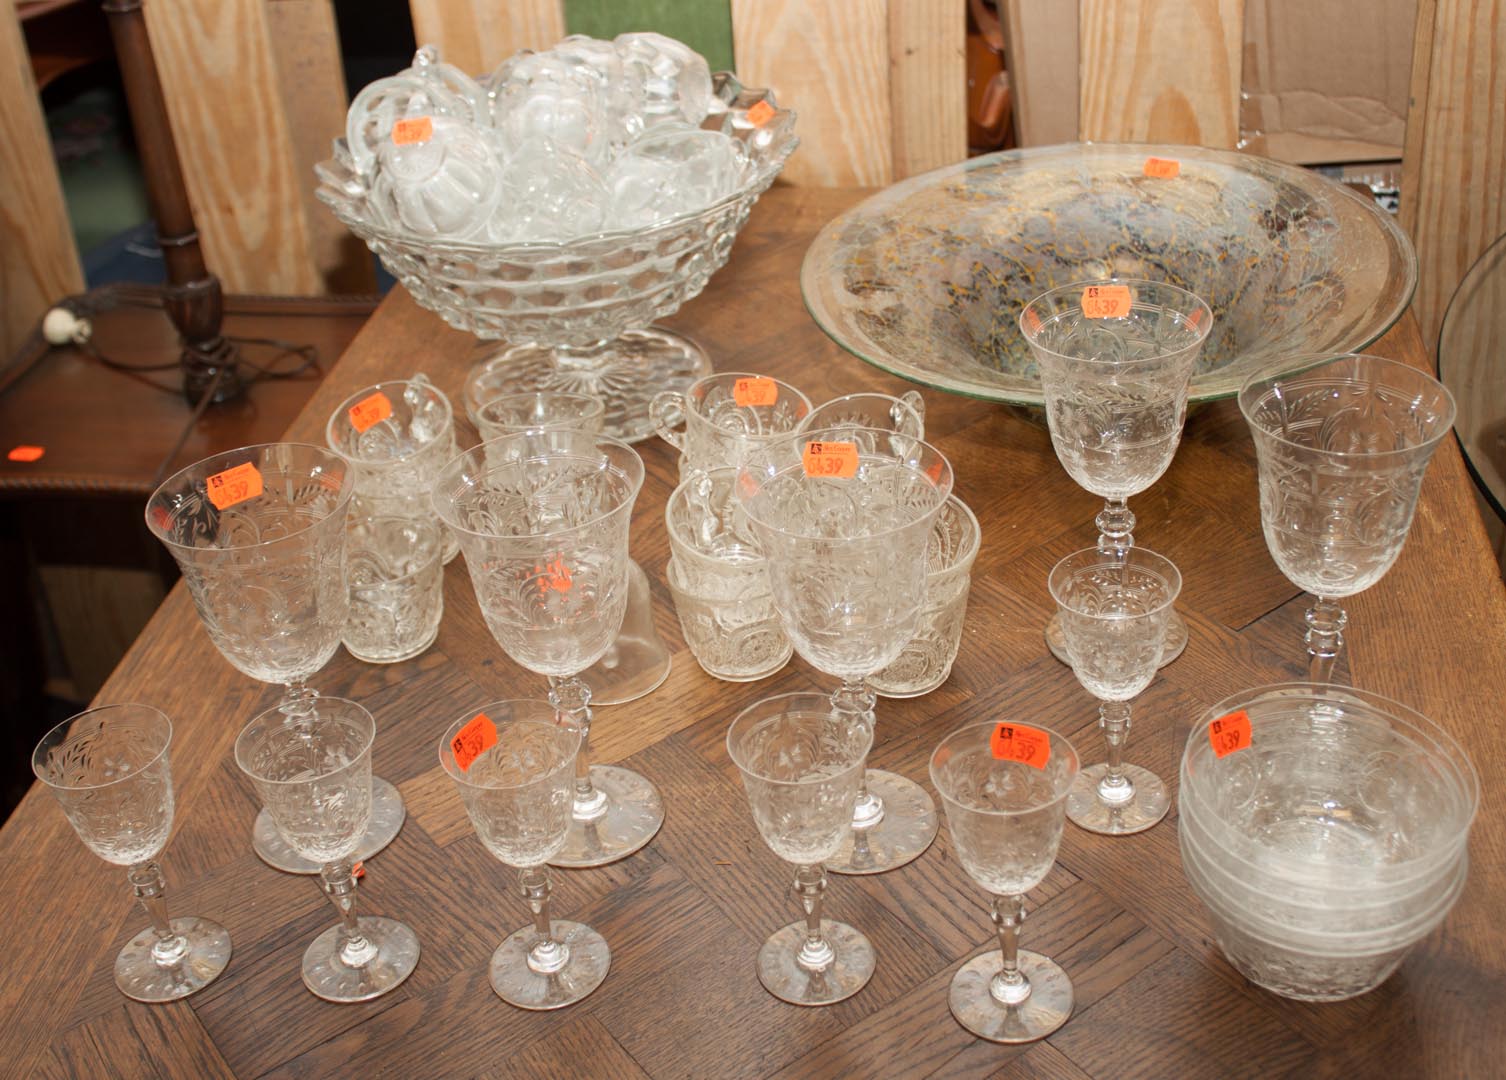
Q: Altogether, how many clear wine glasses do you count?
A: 11